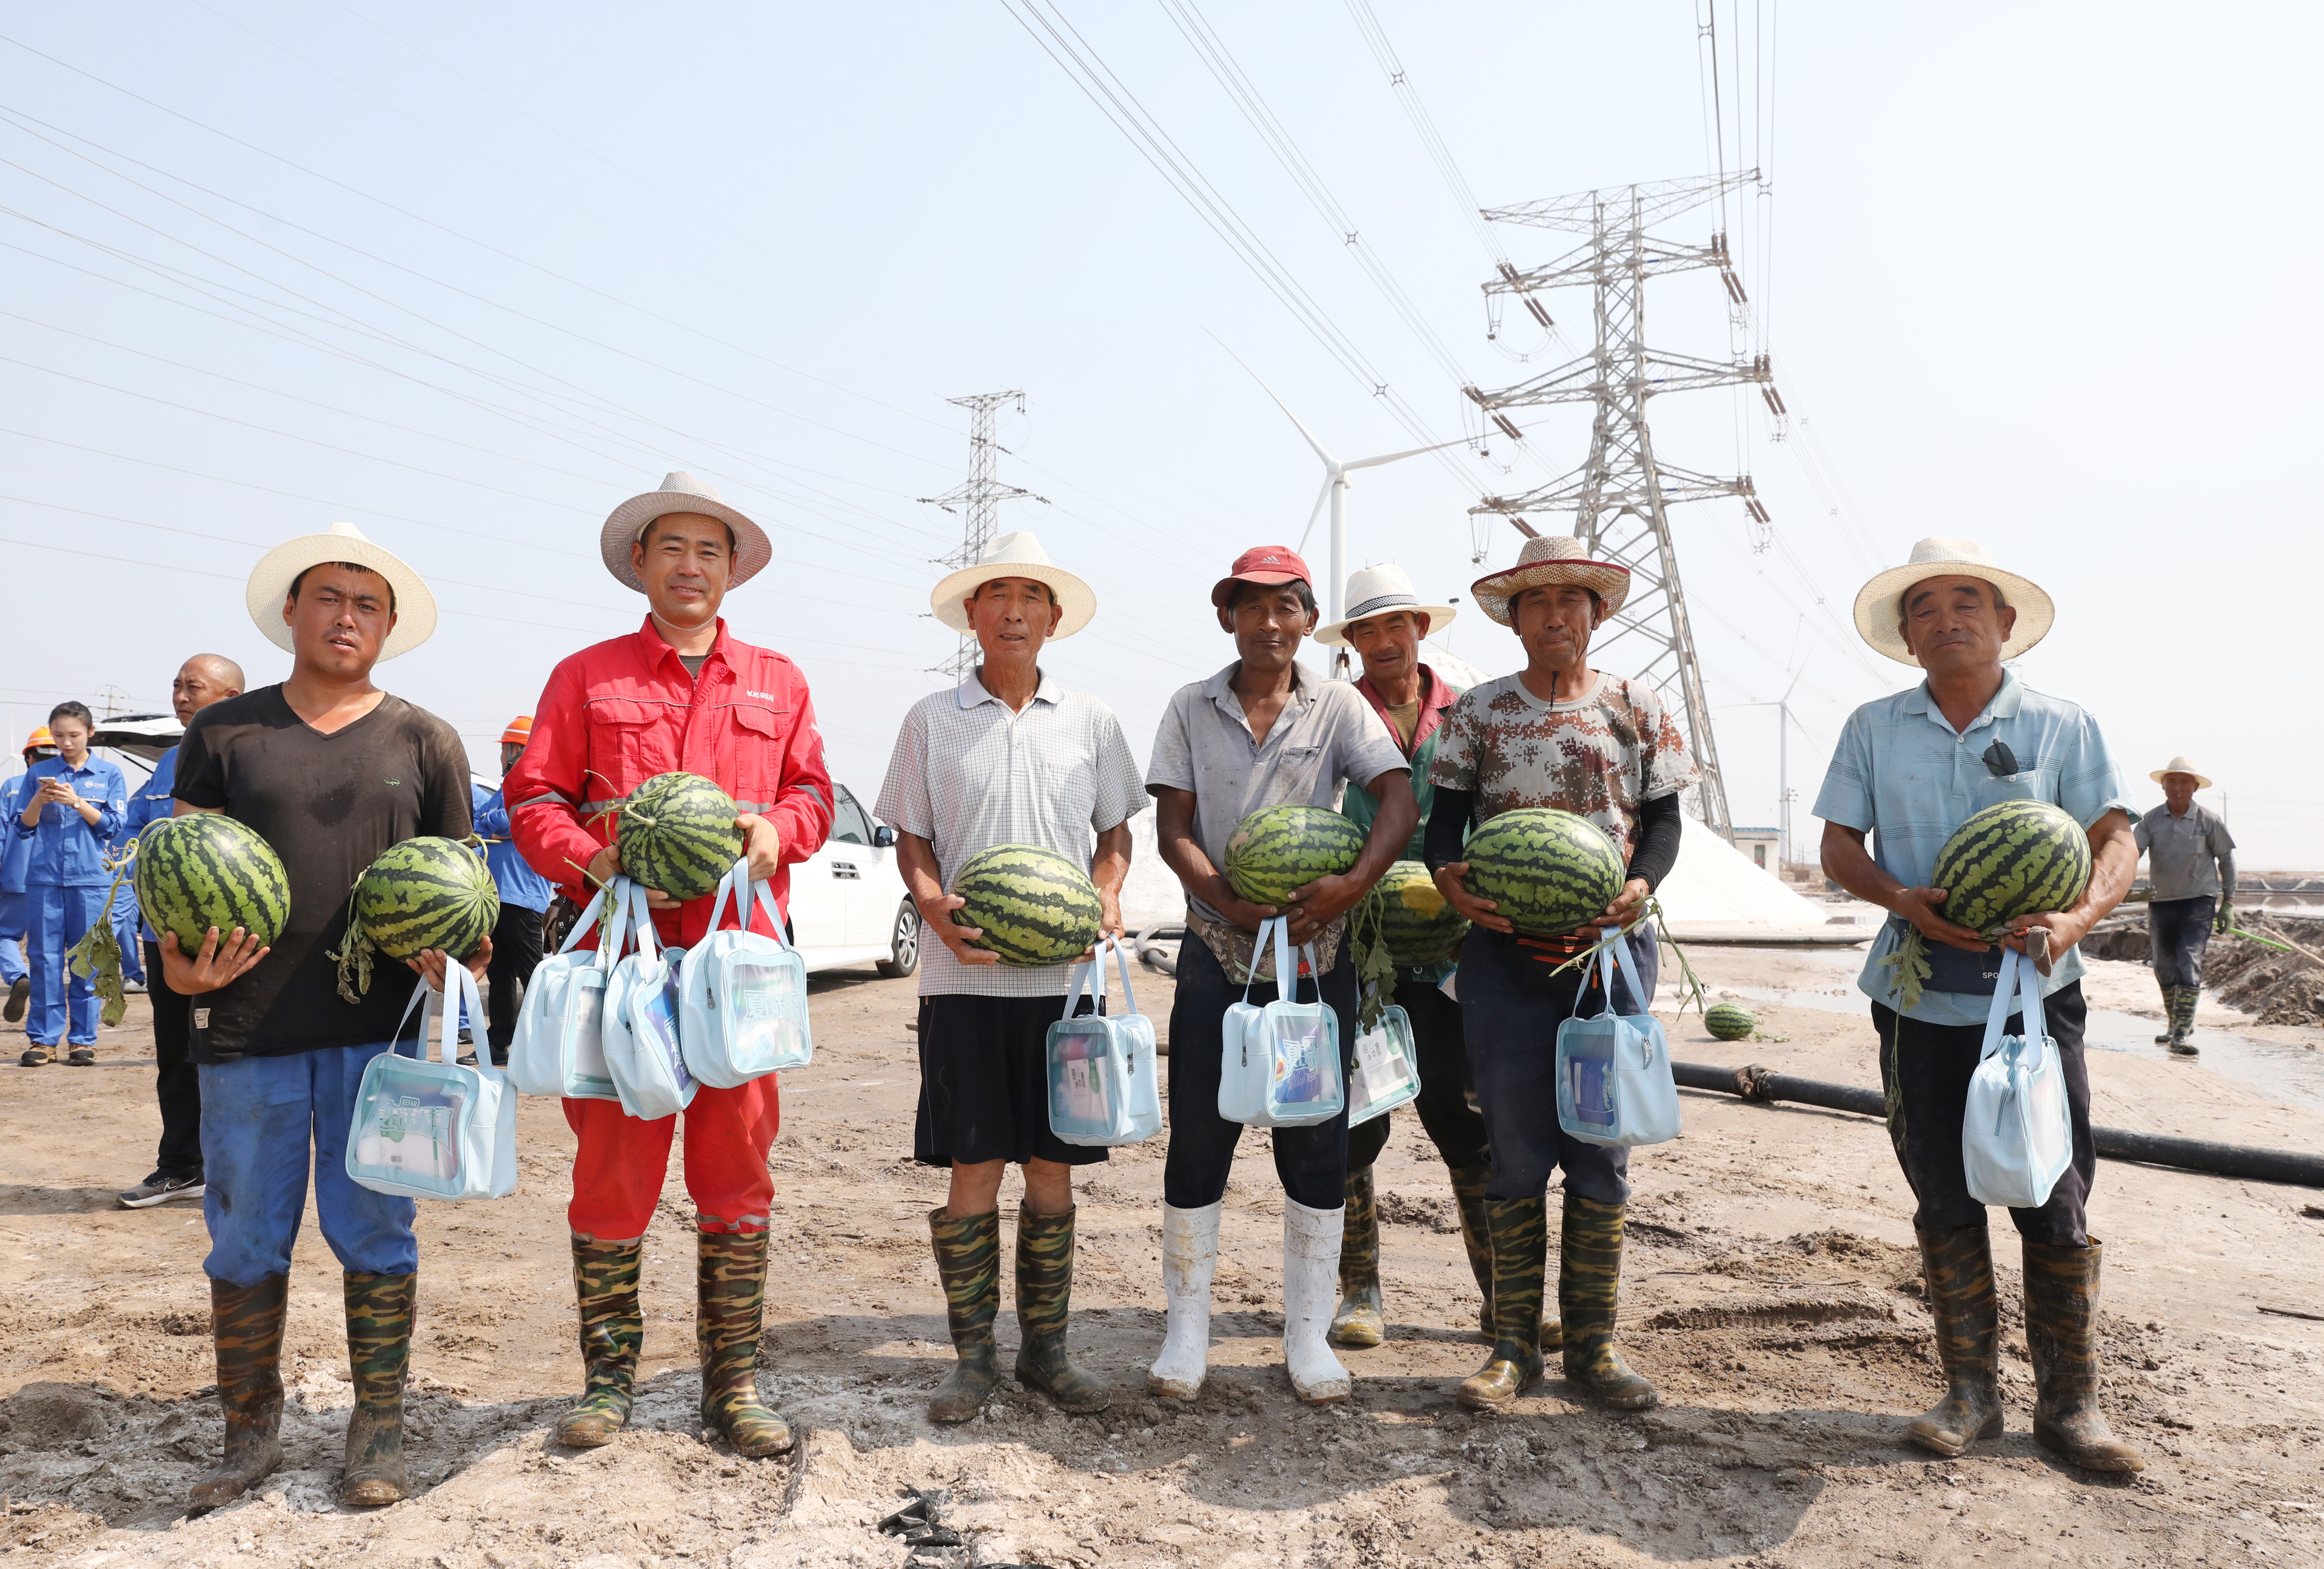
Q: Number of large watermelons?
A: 8